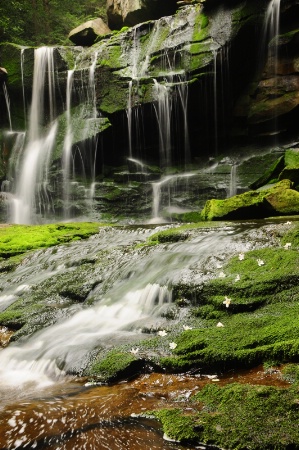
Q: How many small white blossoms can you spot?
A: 13